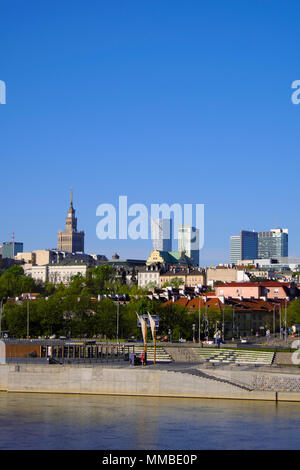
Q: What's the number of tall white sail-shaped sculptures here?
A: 2